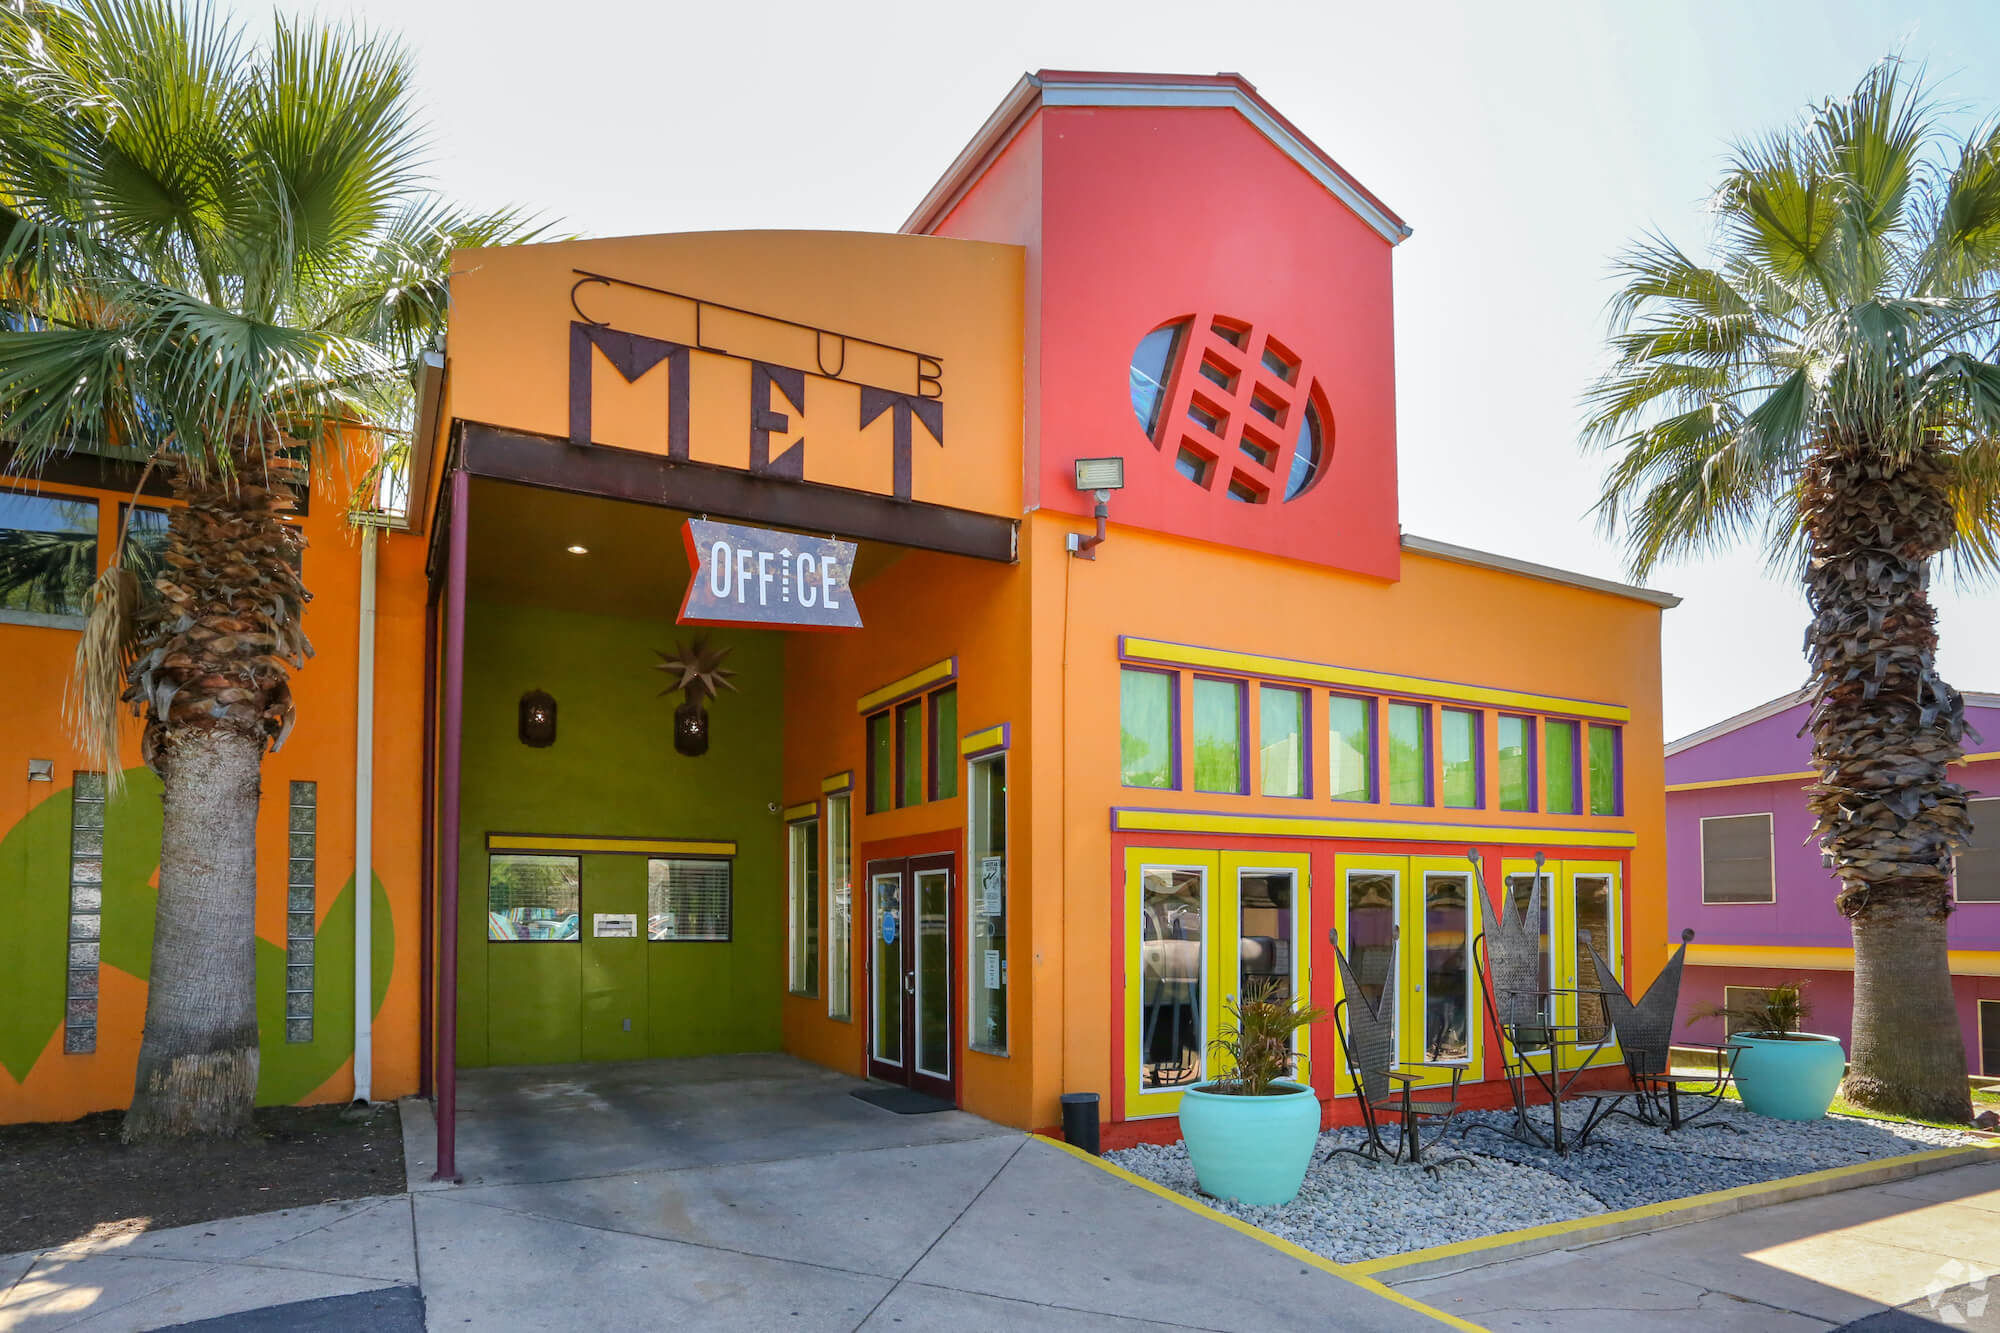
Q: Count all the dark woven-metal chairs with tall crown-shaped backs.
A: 3